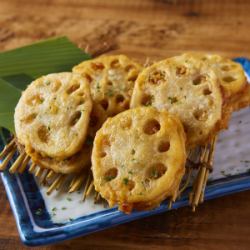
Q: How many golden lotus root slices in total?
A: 5